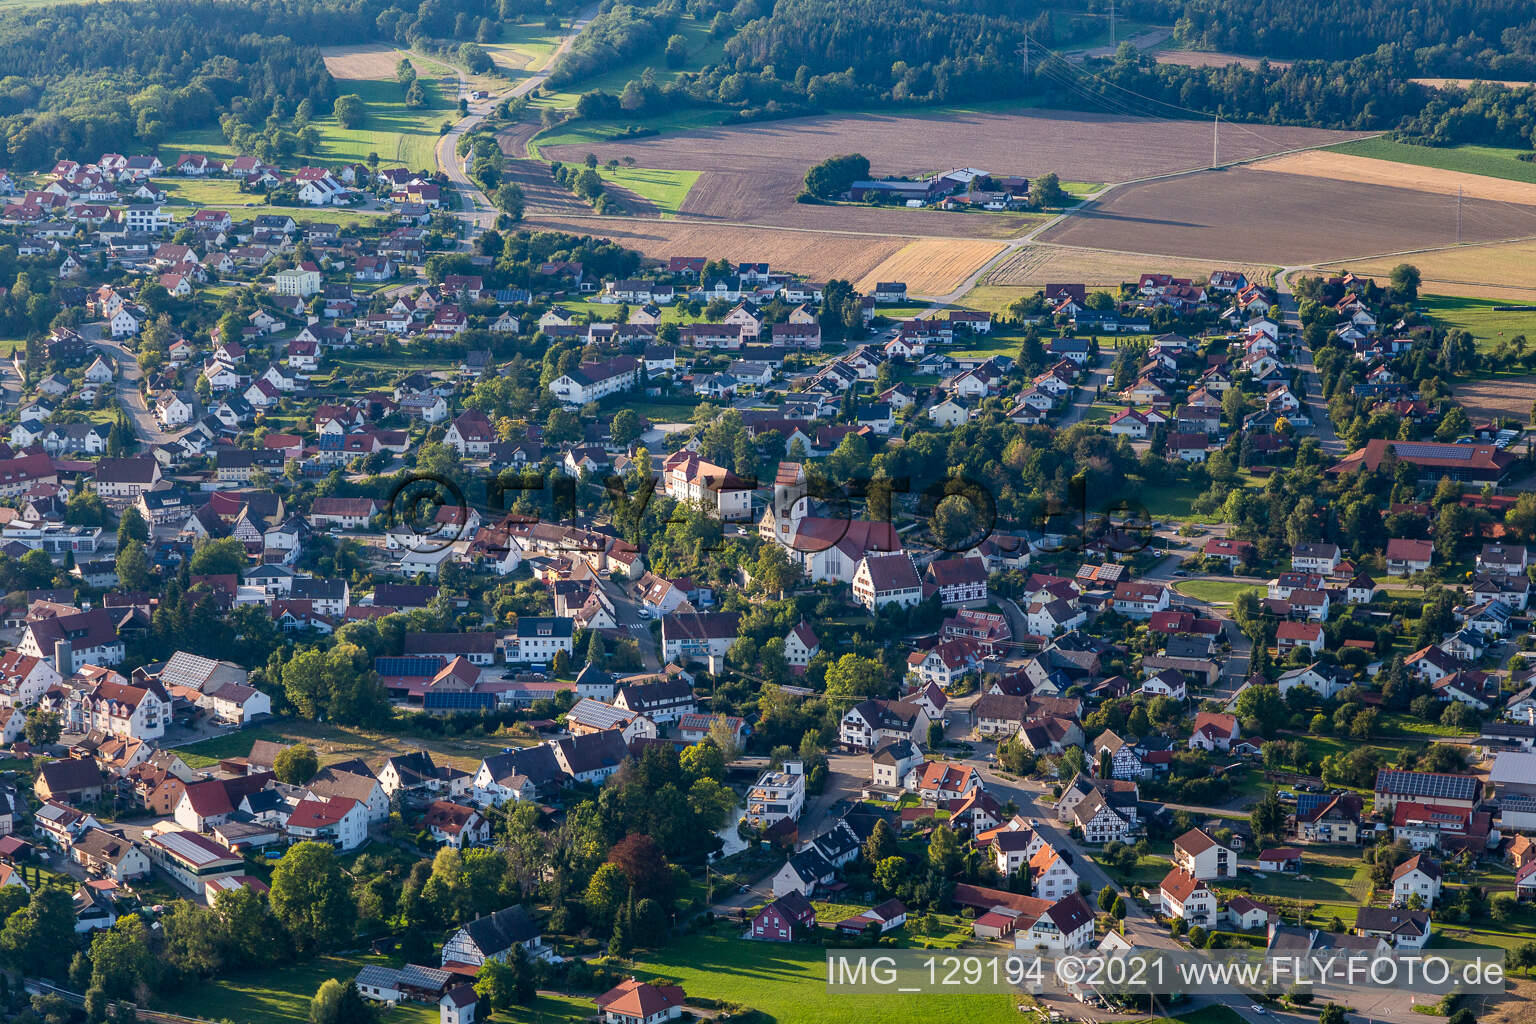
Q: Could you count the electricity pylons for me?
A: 4